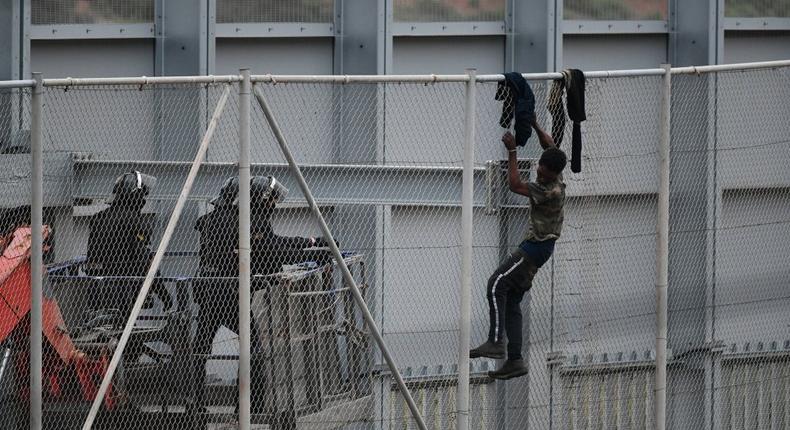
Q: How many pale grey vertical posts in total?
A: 4